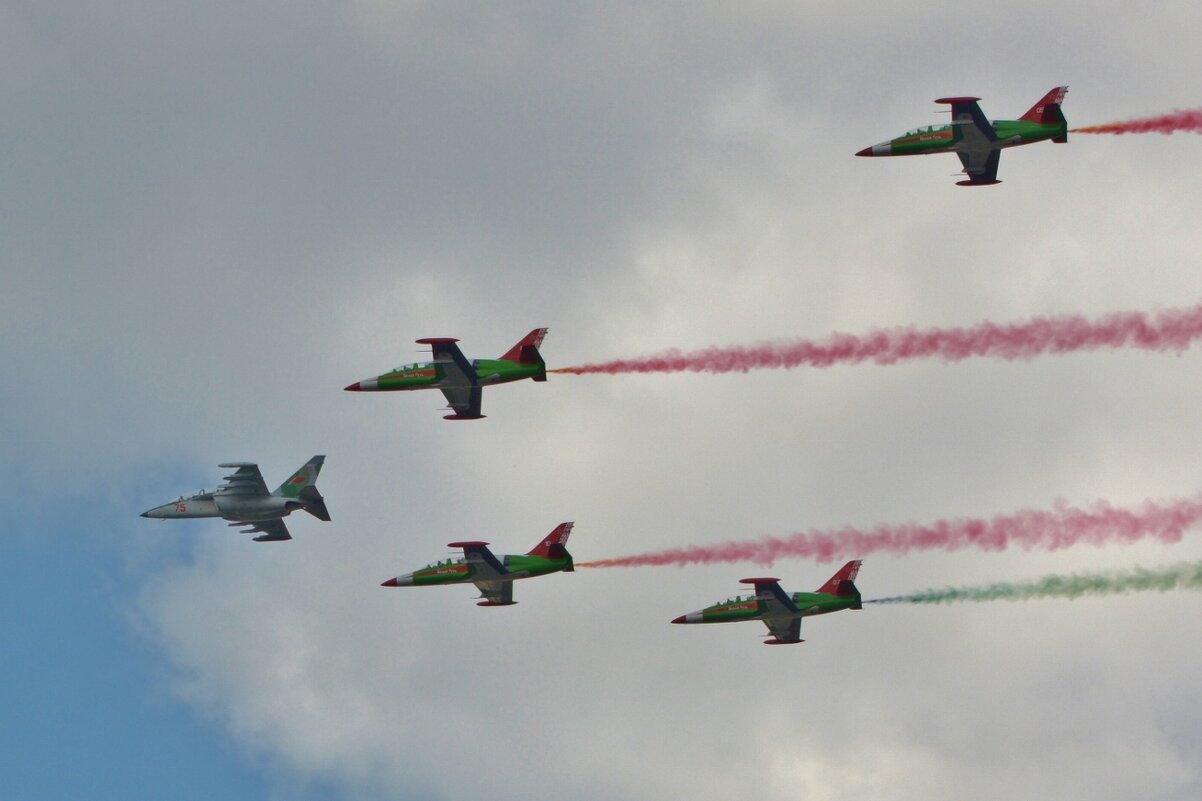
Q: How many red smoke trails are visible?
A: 3